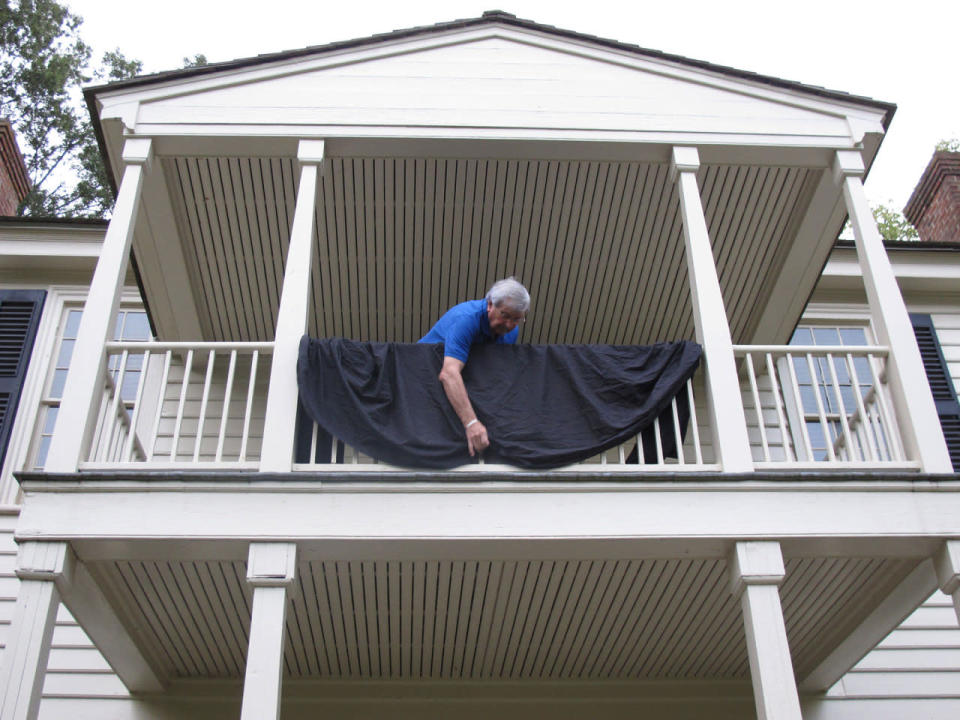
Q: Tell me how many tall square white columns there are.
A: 8